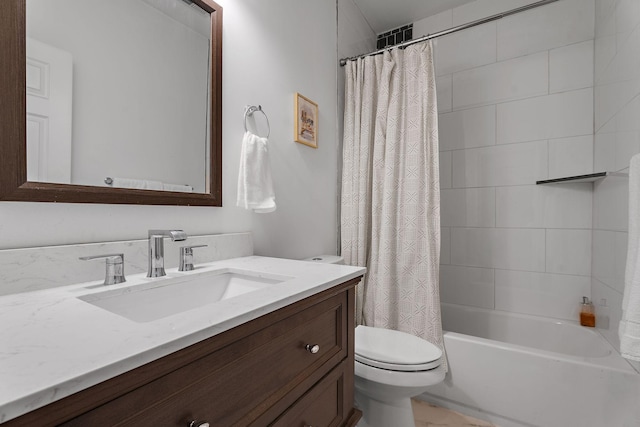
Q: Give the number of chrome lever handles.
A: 2